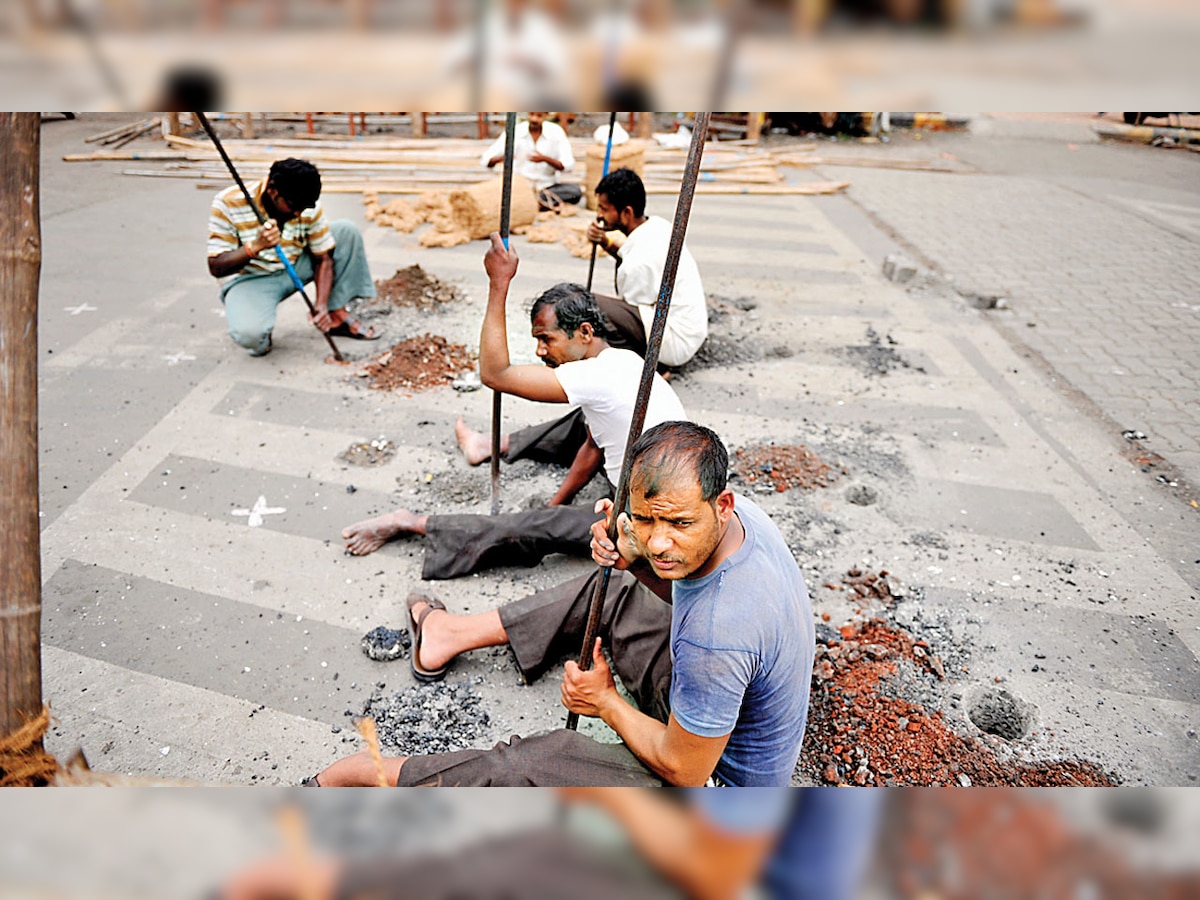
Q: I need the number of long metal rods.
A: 4